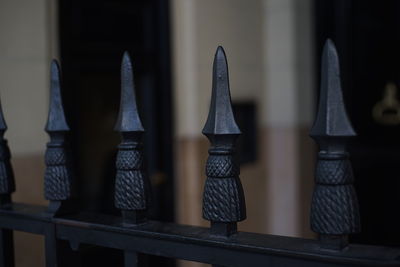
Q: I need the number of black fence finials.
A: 5